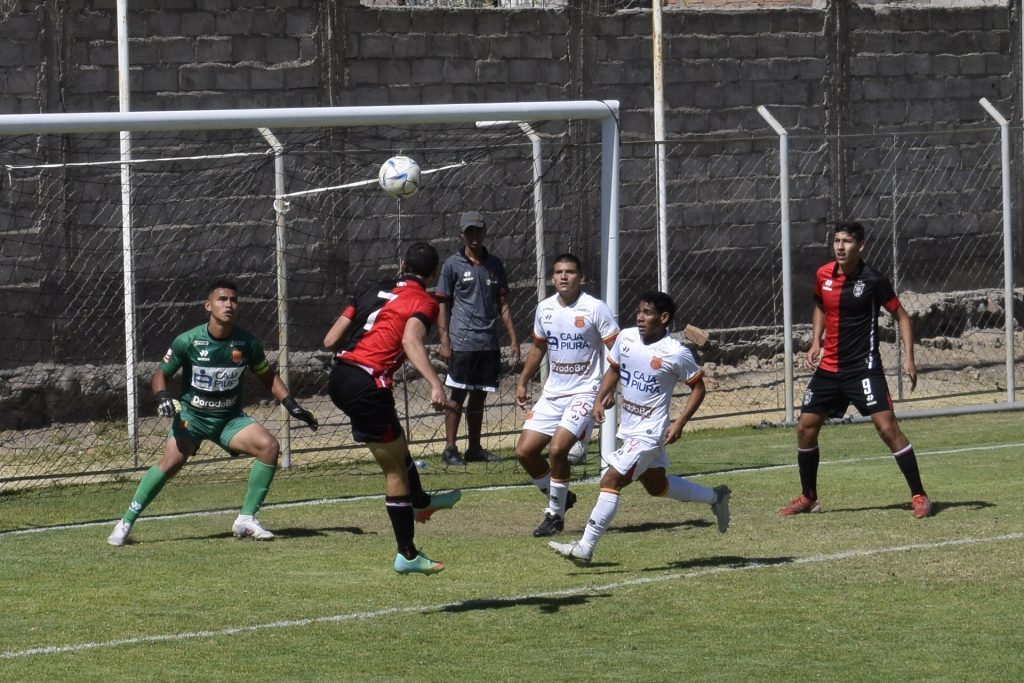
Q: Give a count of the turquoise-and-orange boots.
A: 2